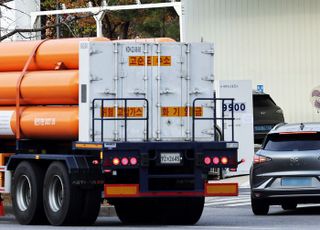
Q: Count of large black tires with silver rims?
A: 2